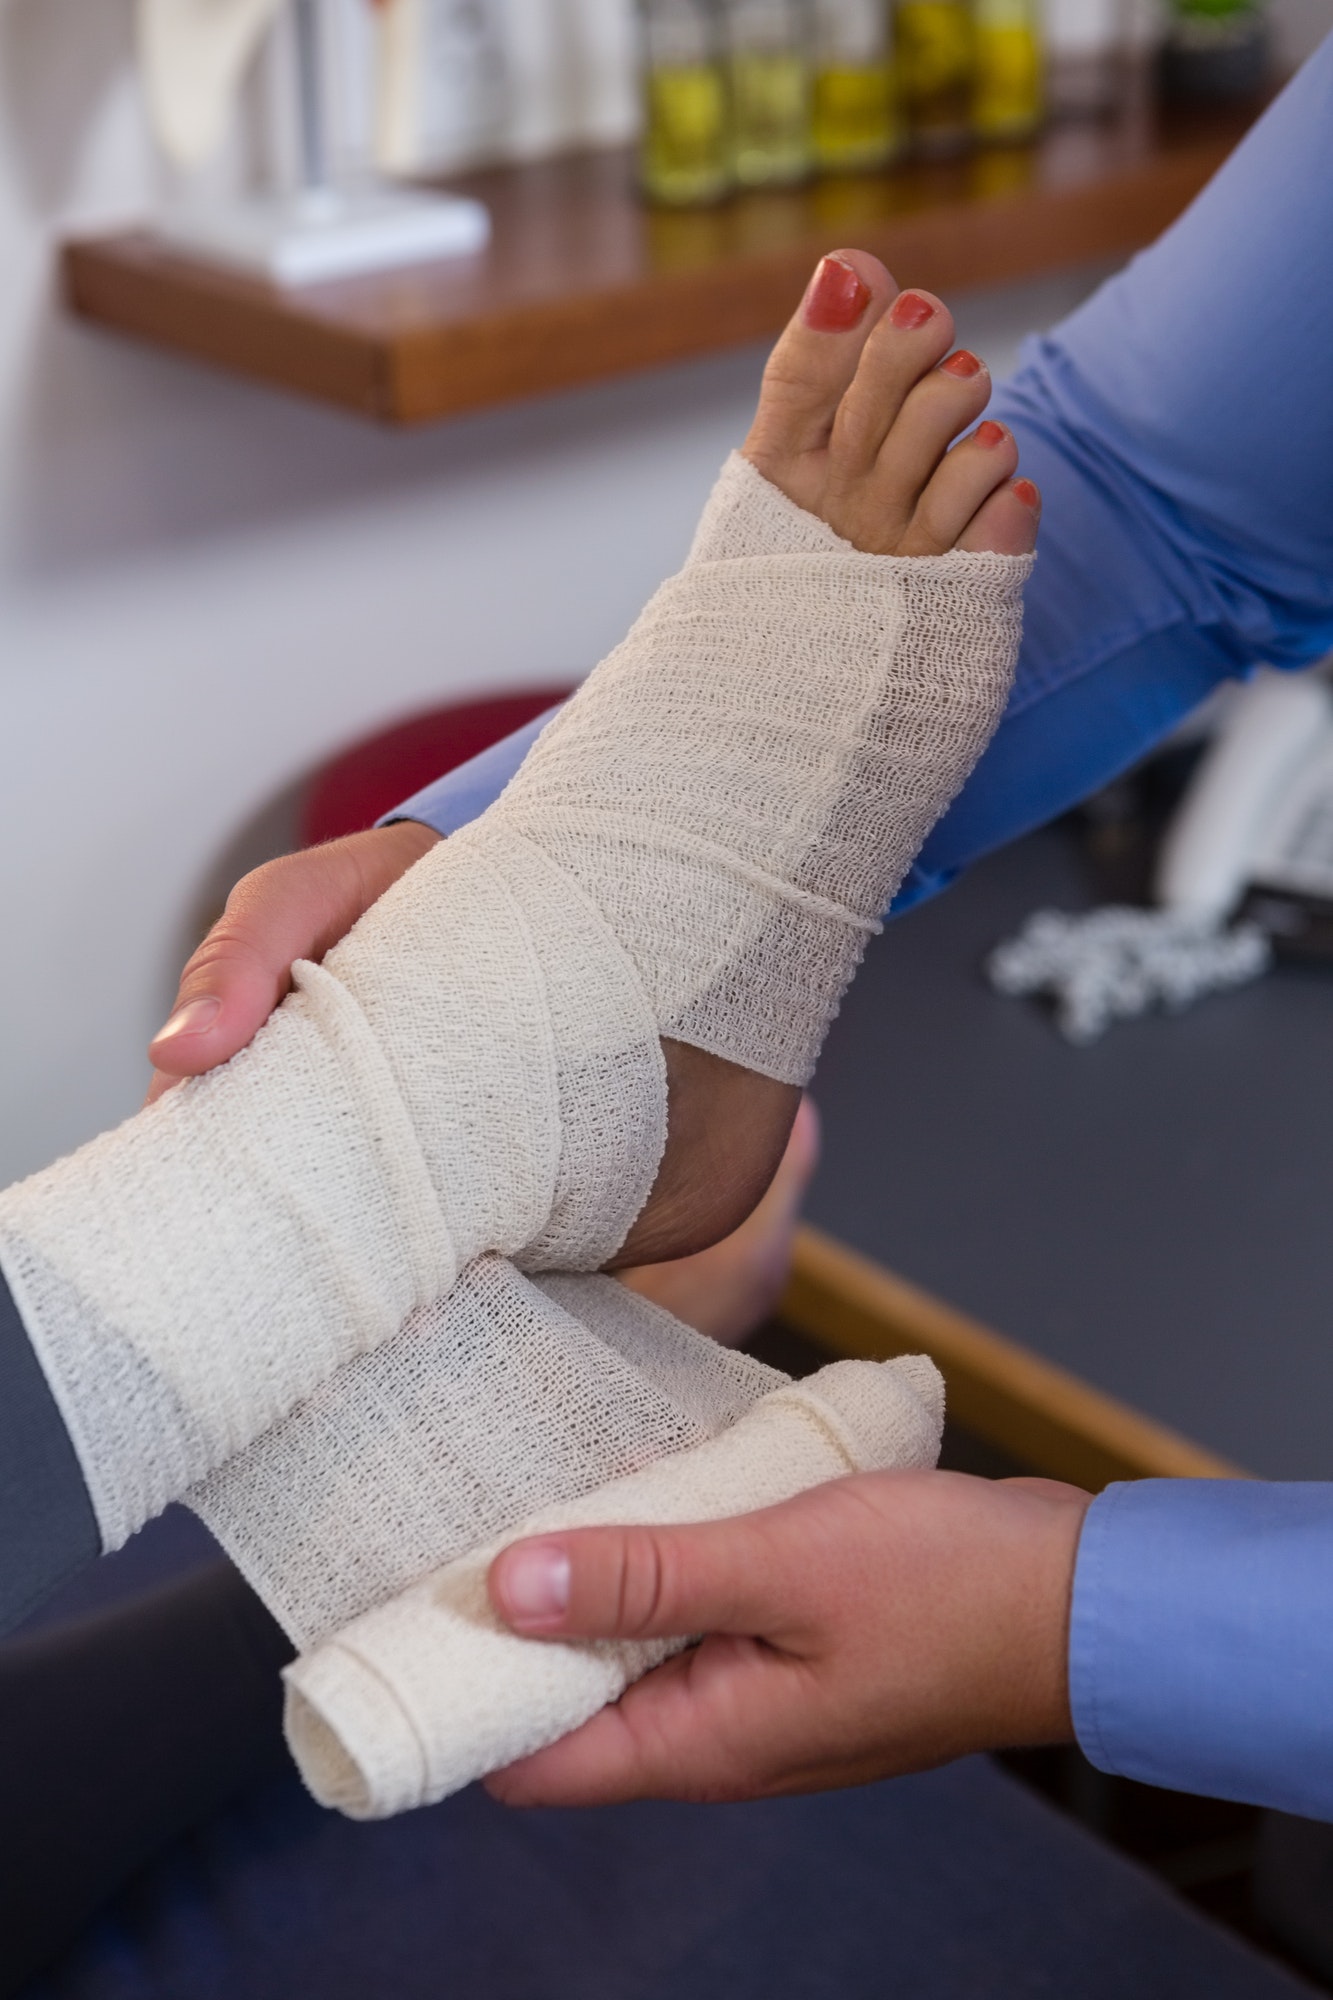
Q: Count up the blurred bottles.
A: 5